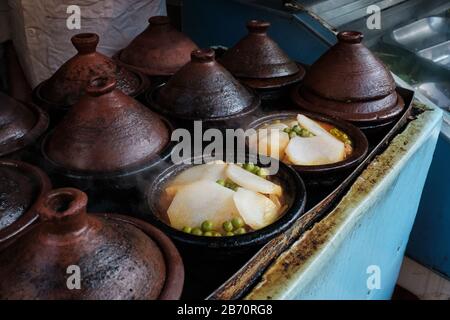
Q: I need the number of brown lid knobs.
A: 7